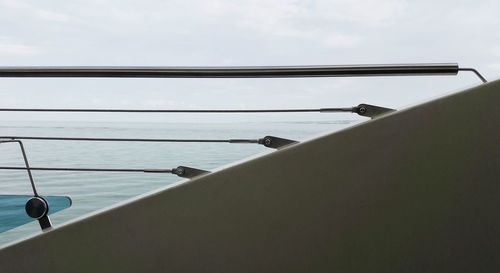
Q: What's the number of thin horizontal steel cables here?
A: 3